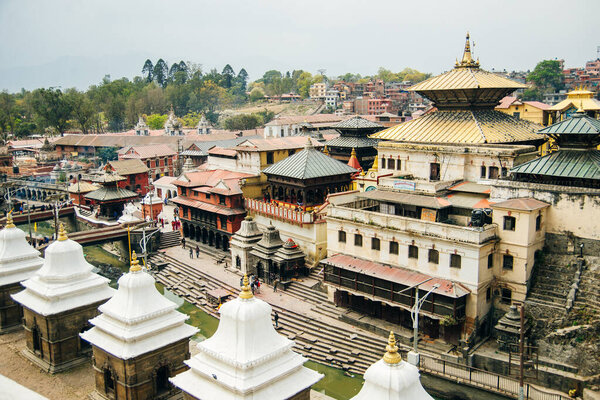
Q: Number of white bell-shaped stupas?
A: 5